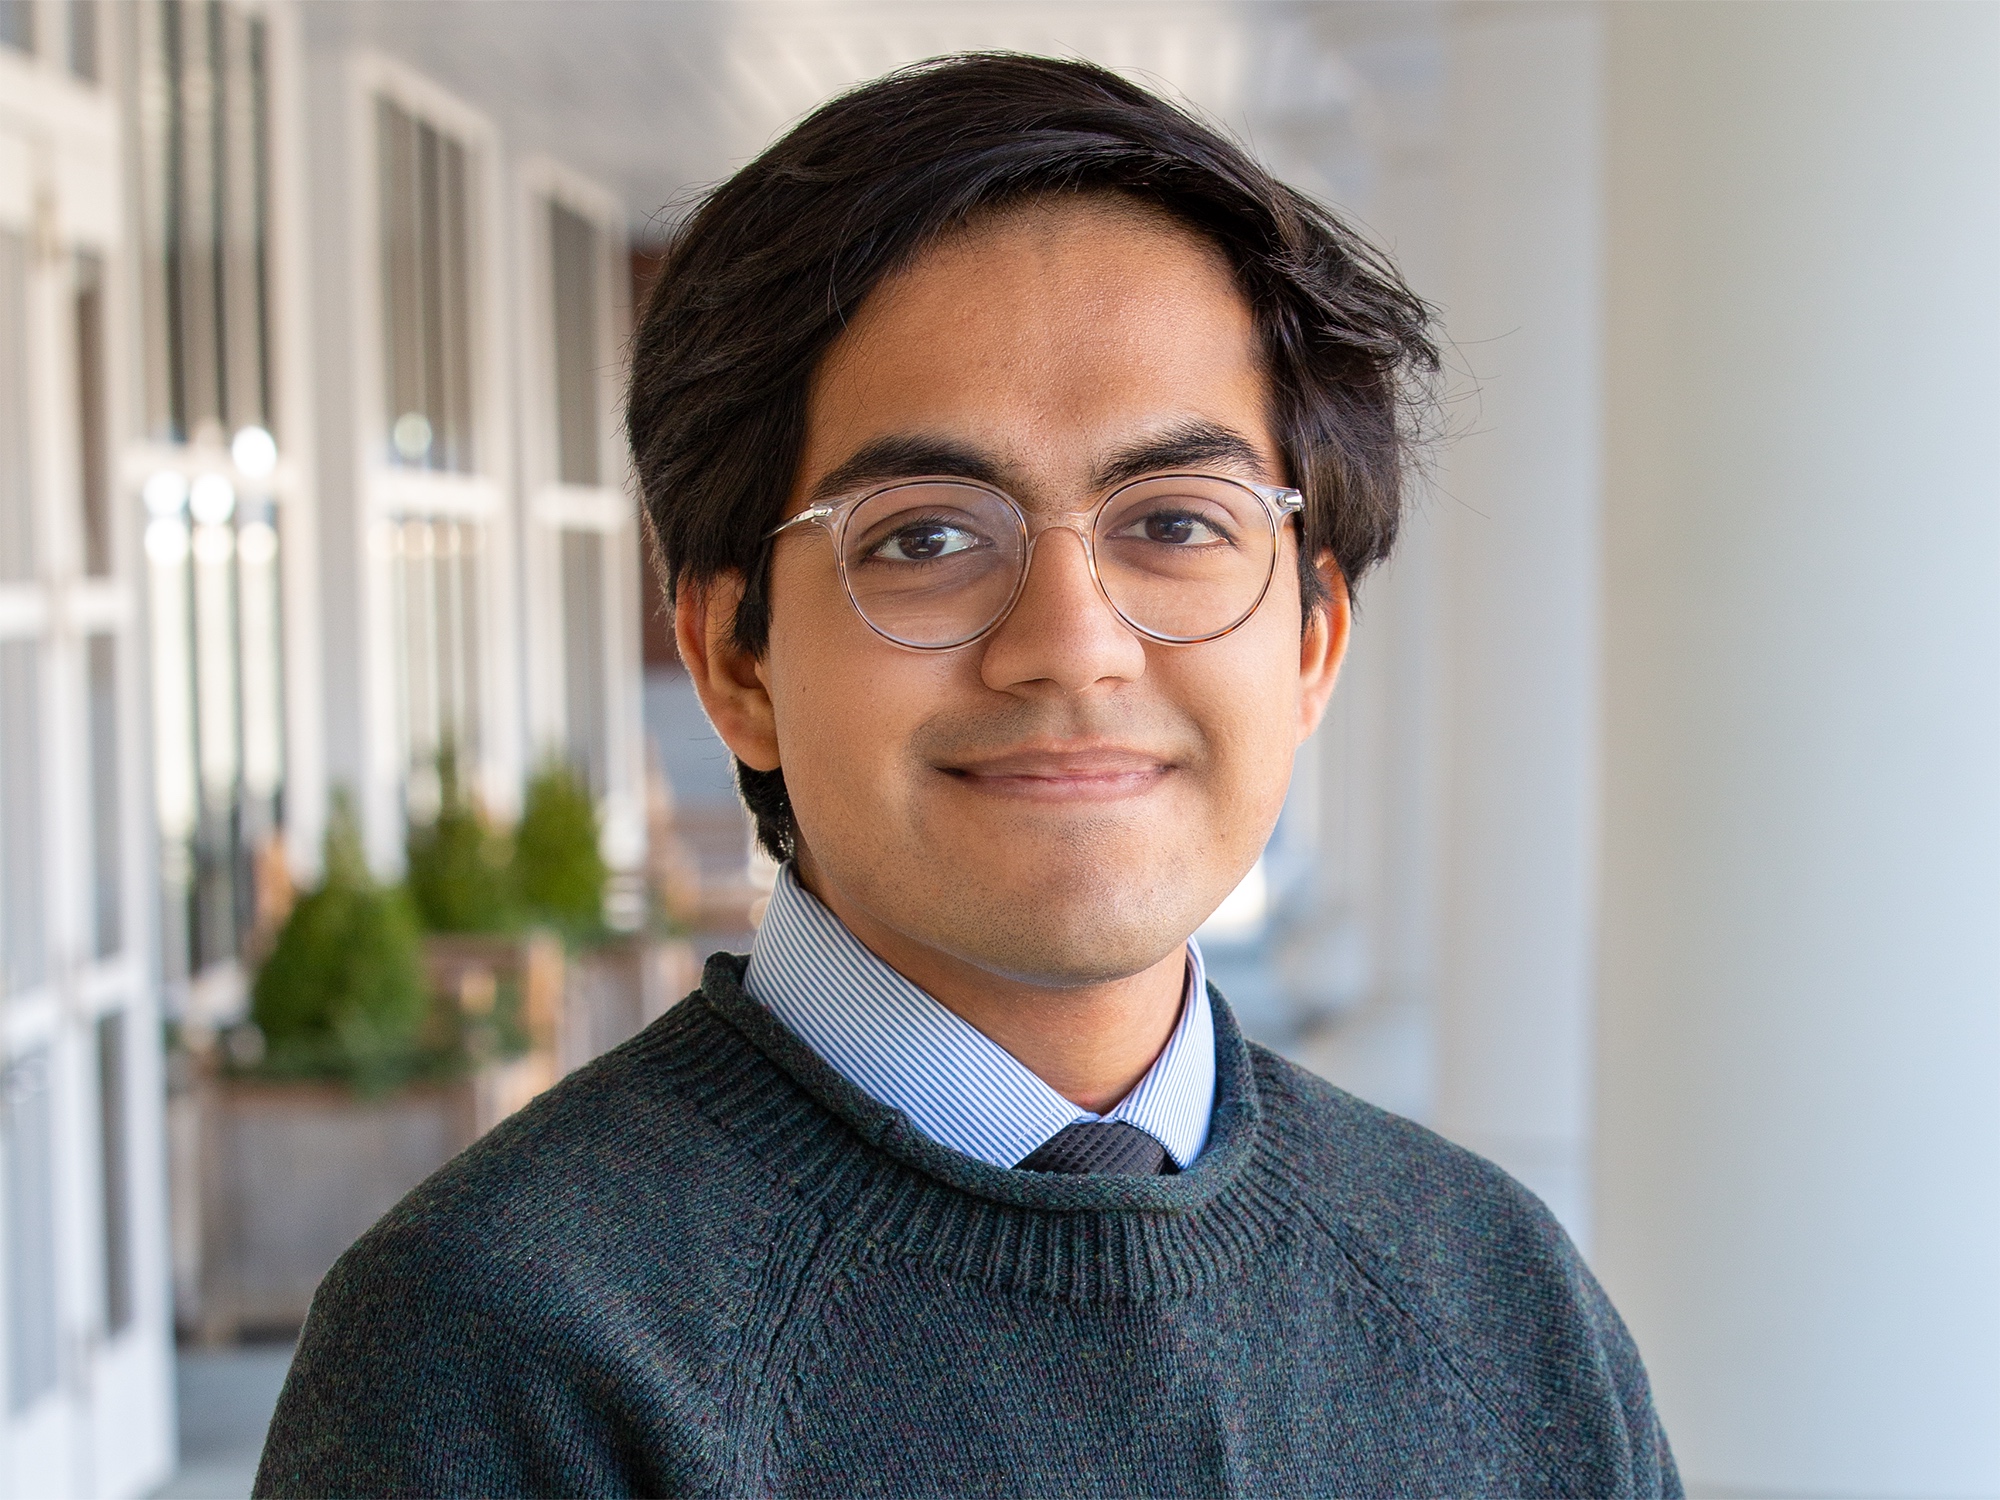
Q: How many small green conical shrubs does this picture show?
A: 3